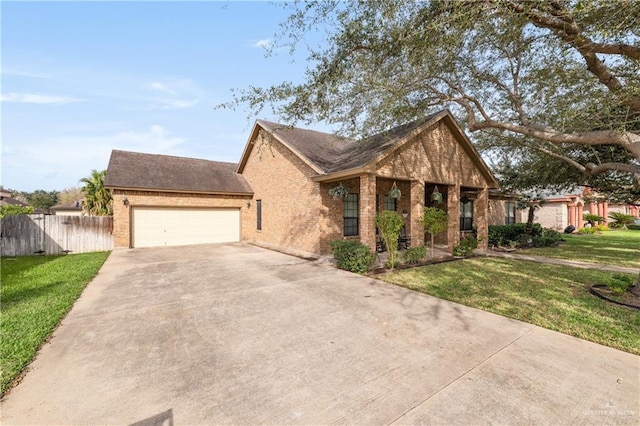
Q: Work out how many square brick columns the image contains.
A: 4